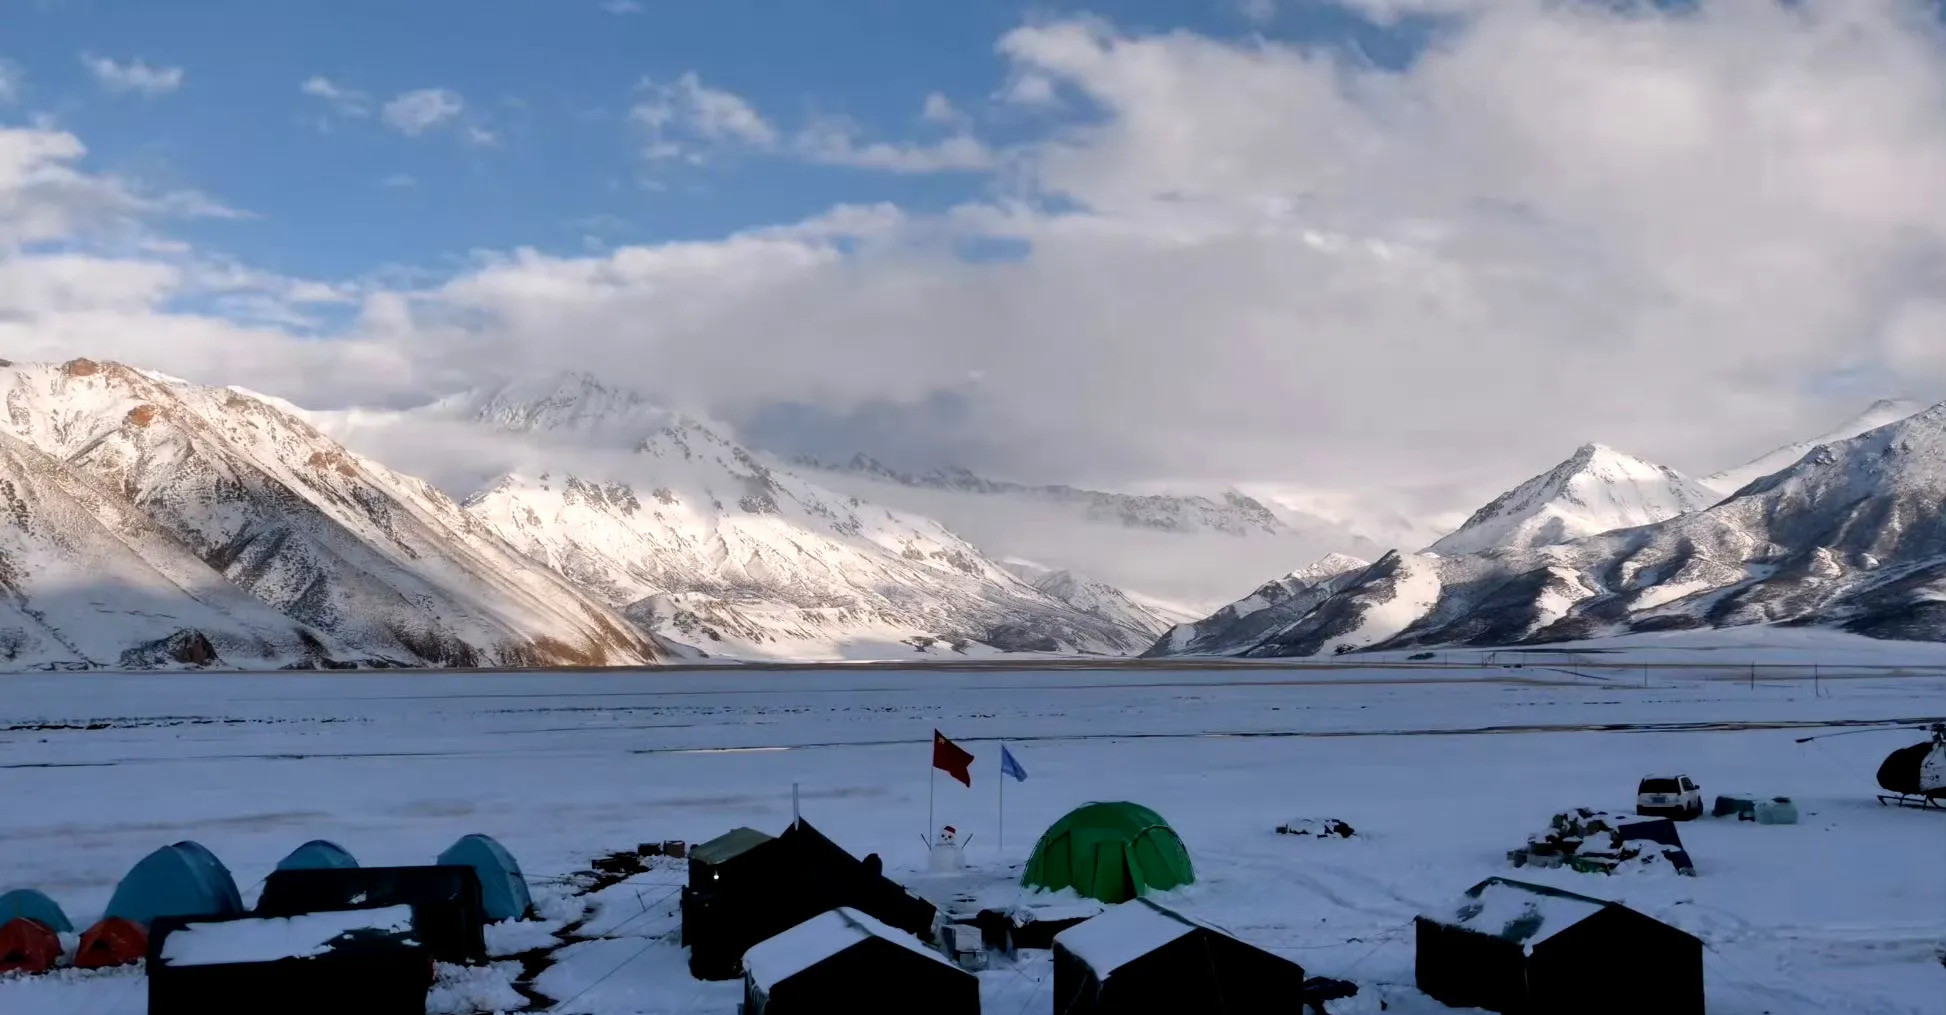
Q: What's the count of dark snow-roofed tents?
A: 4